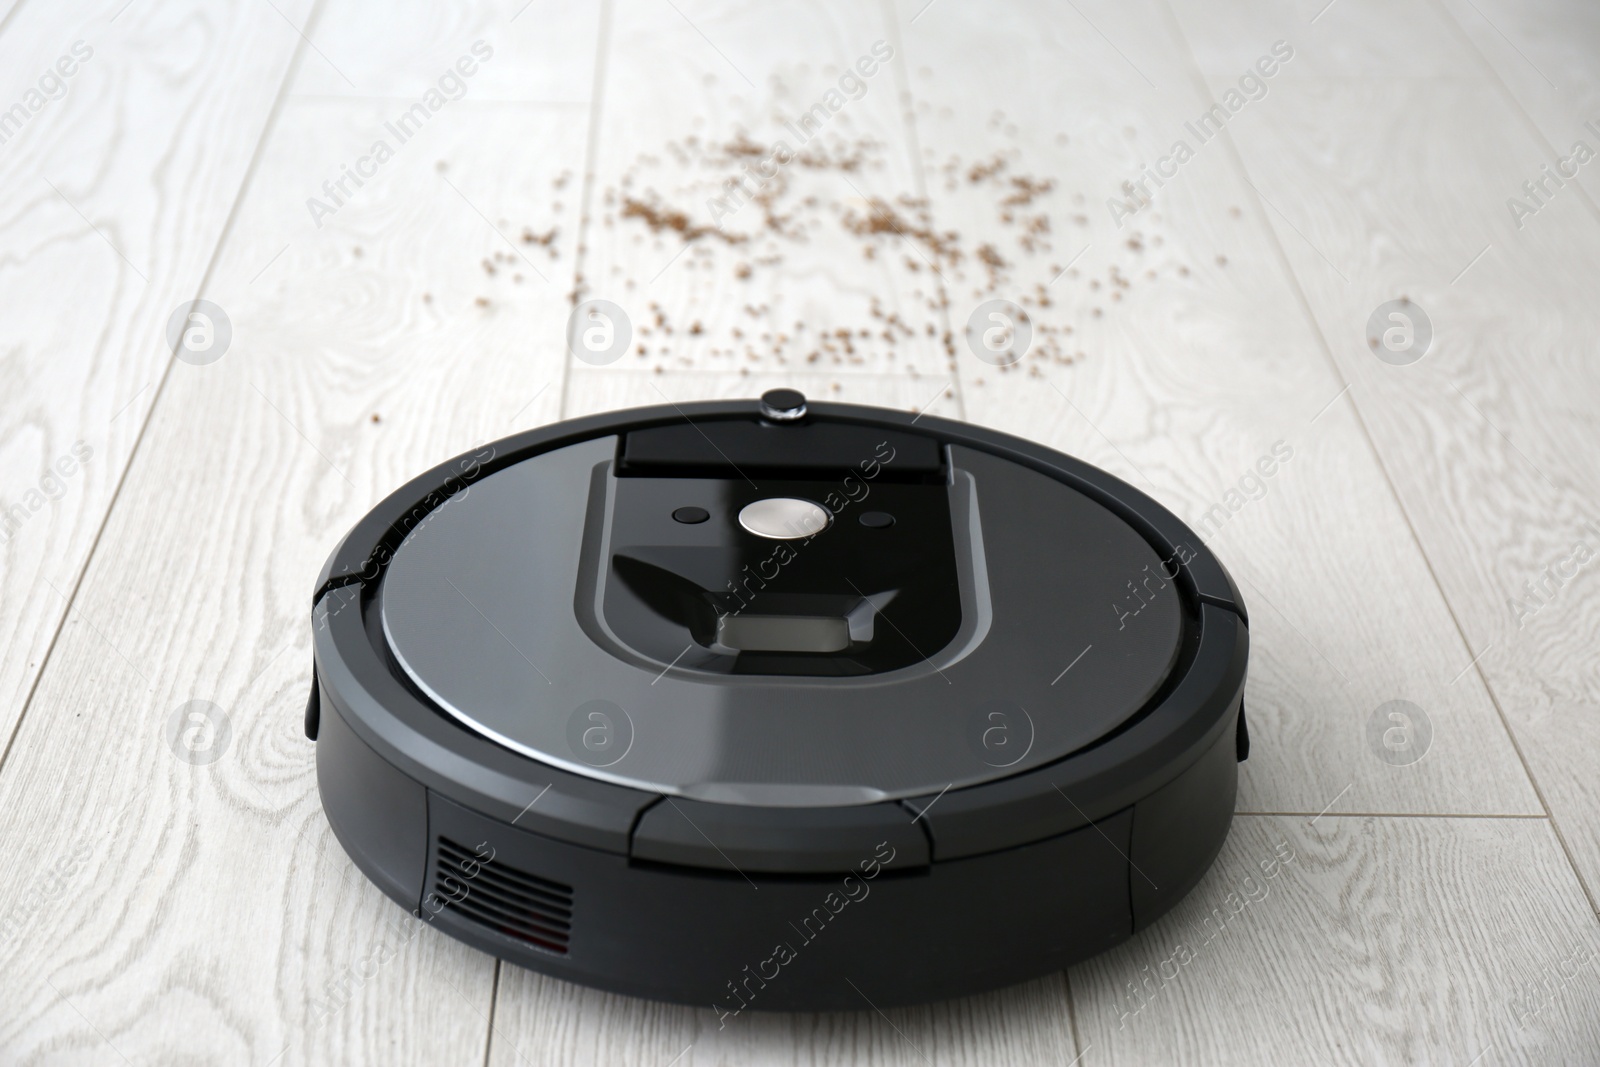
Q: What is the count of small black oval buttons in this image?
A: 2